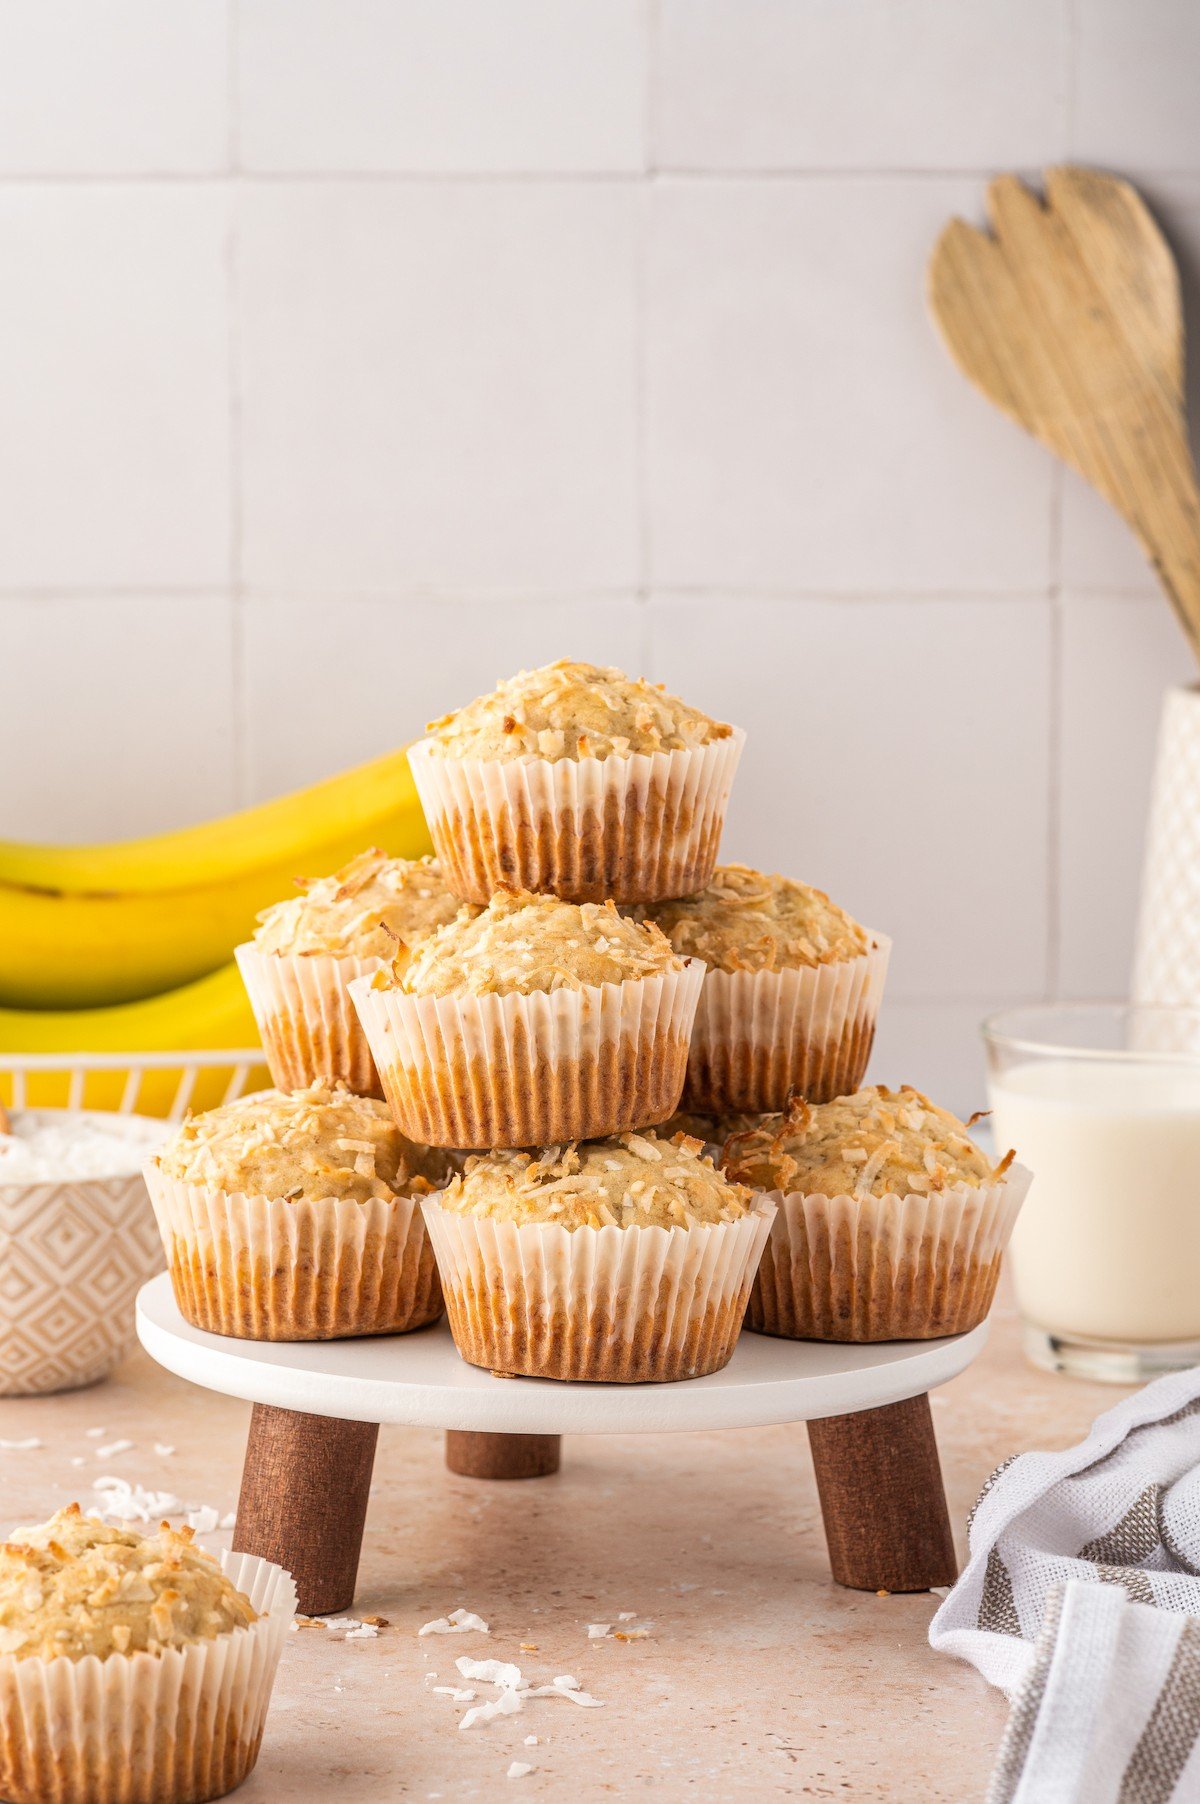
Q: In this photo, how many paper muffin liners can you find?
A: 8